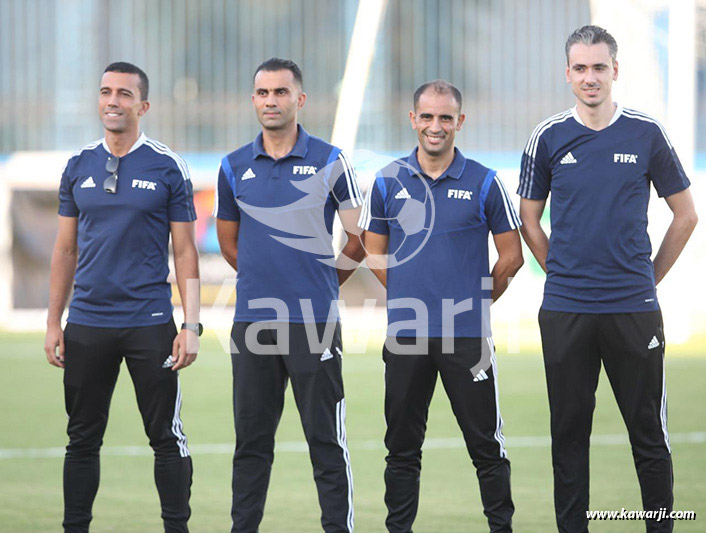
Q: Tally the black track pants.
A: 4